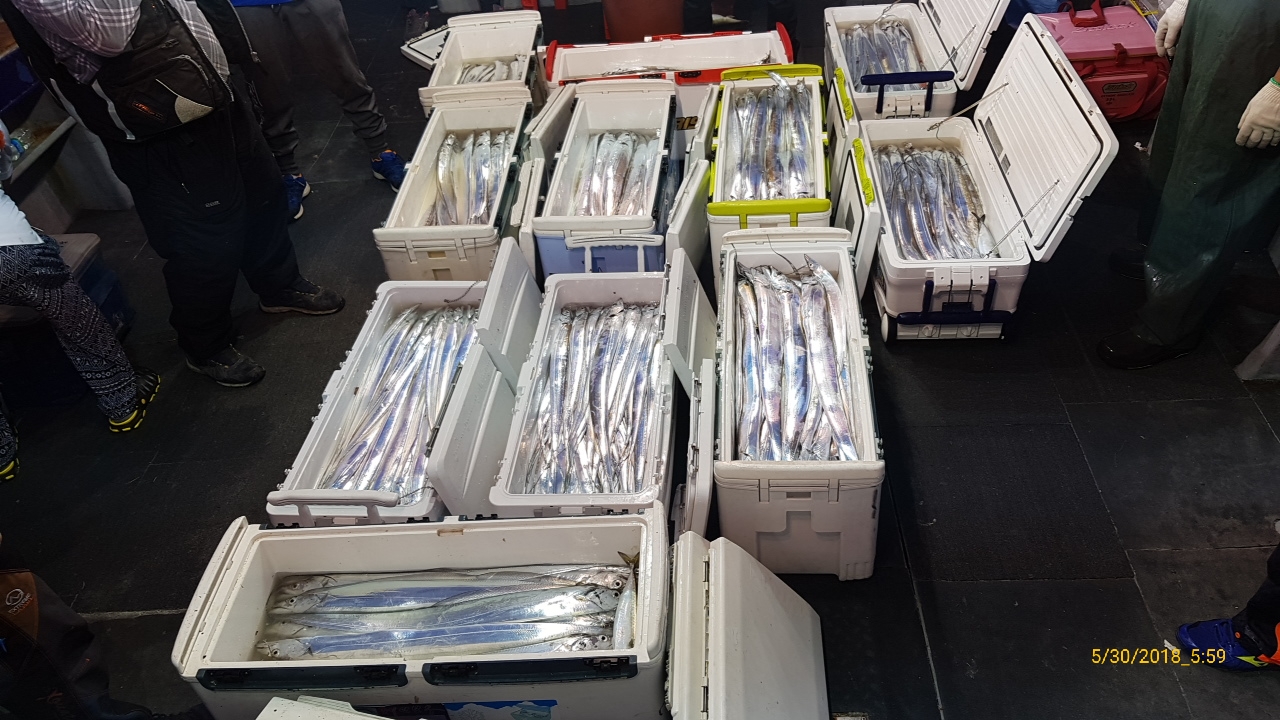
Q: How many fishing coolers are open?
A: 11